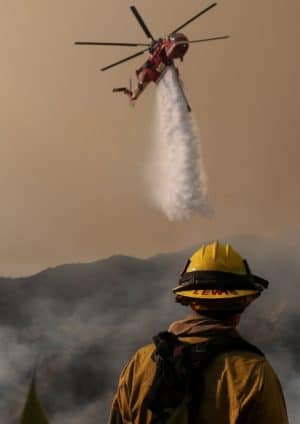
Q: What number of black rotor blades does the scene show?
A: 5